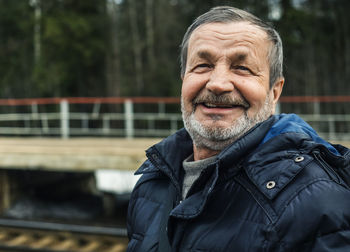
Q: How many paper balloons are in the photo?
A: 0